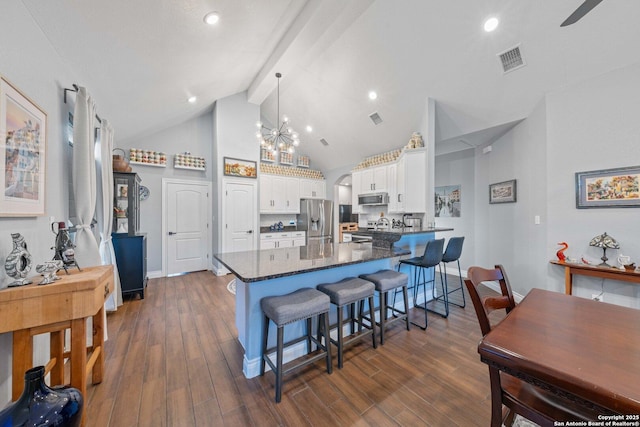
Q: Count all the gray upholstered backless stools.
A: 3